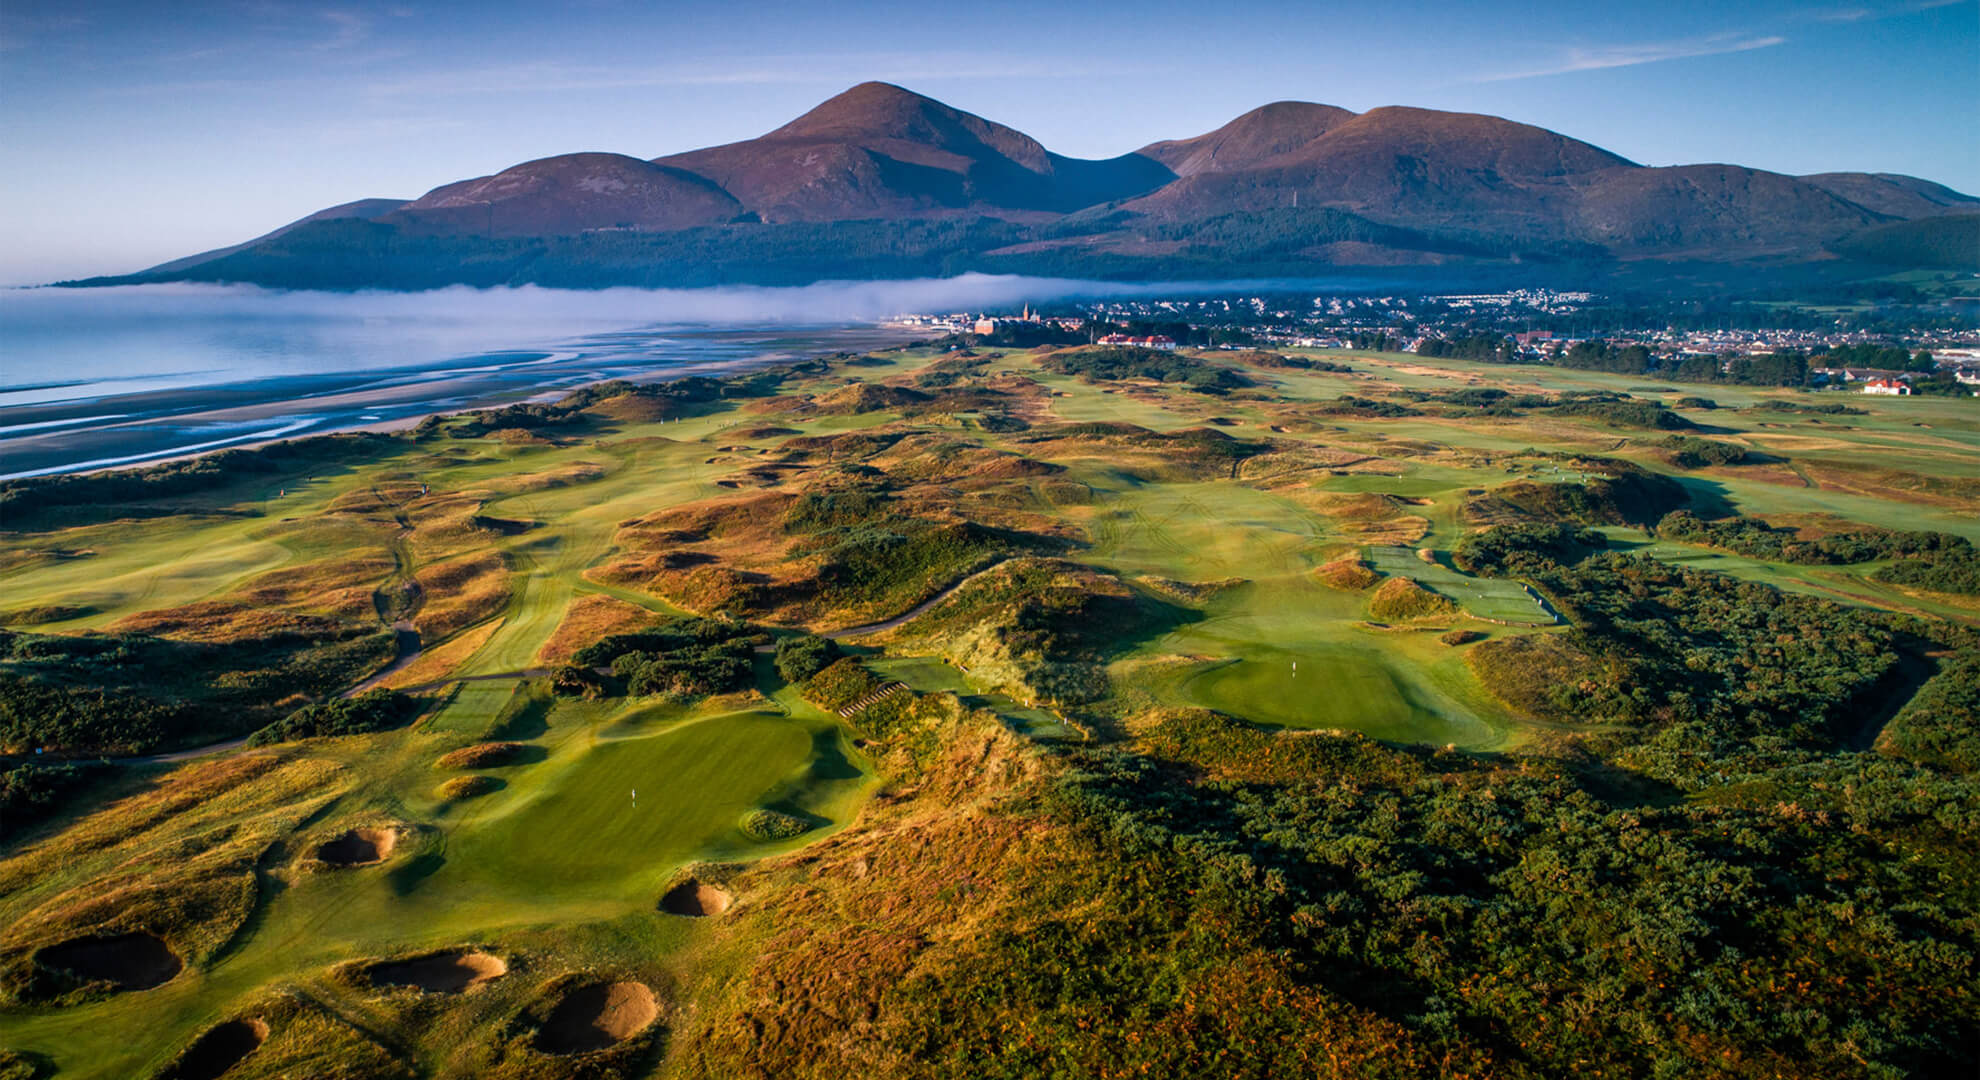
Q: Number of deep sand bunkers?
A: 6